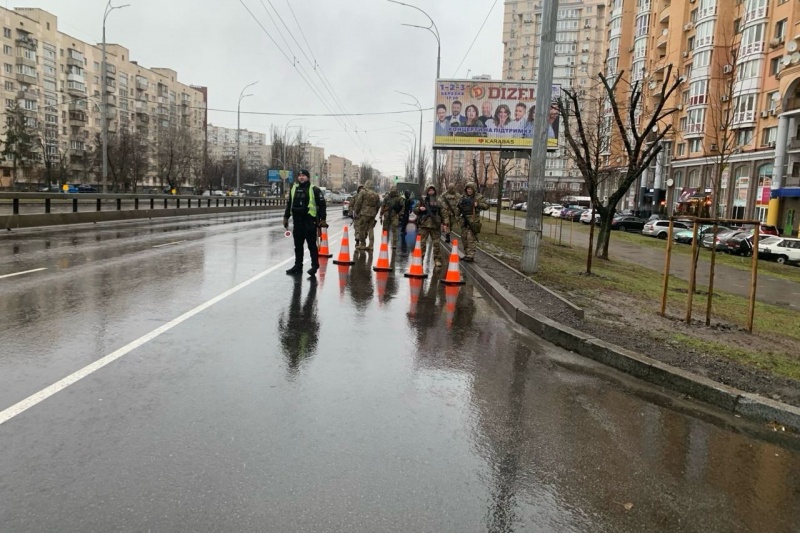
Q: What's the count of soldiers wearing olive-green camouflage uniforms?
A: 6